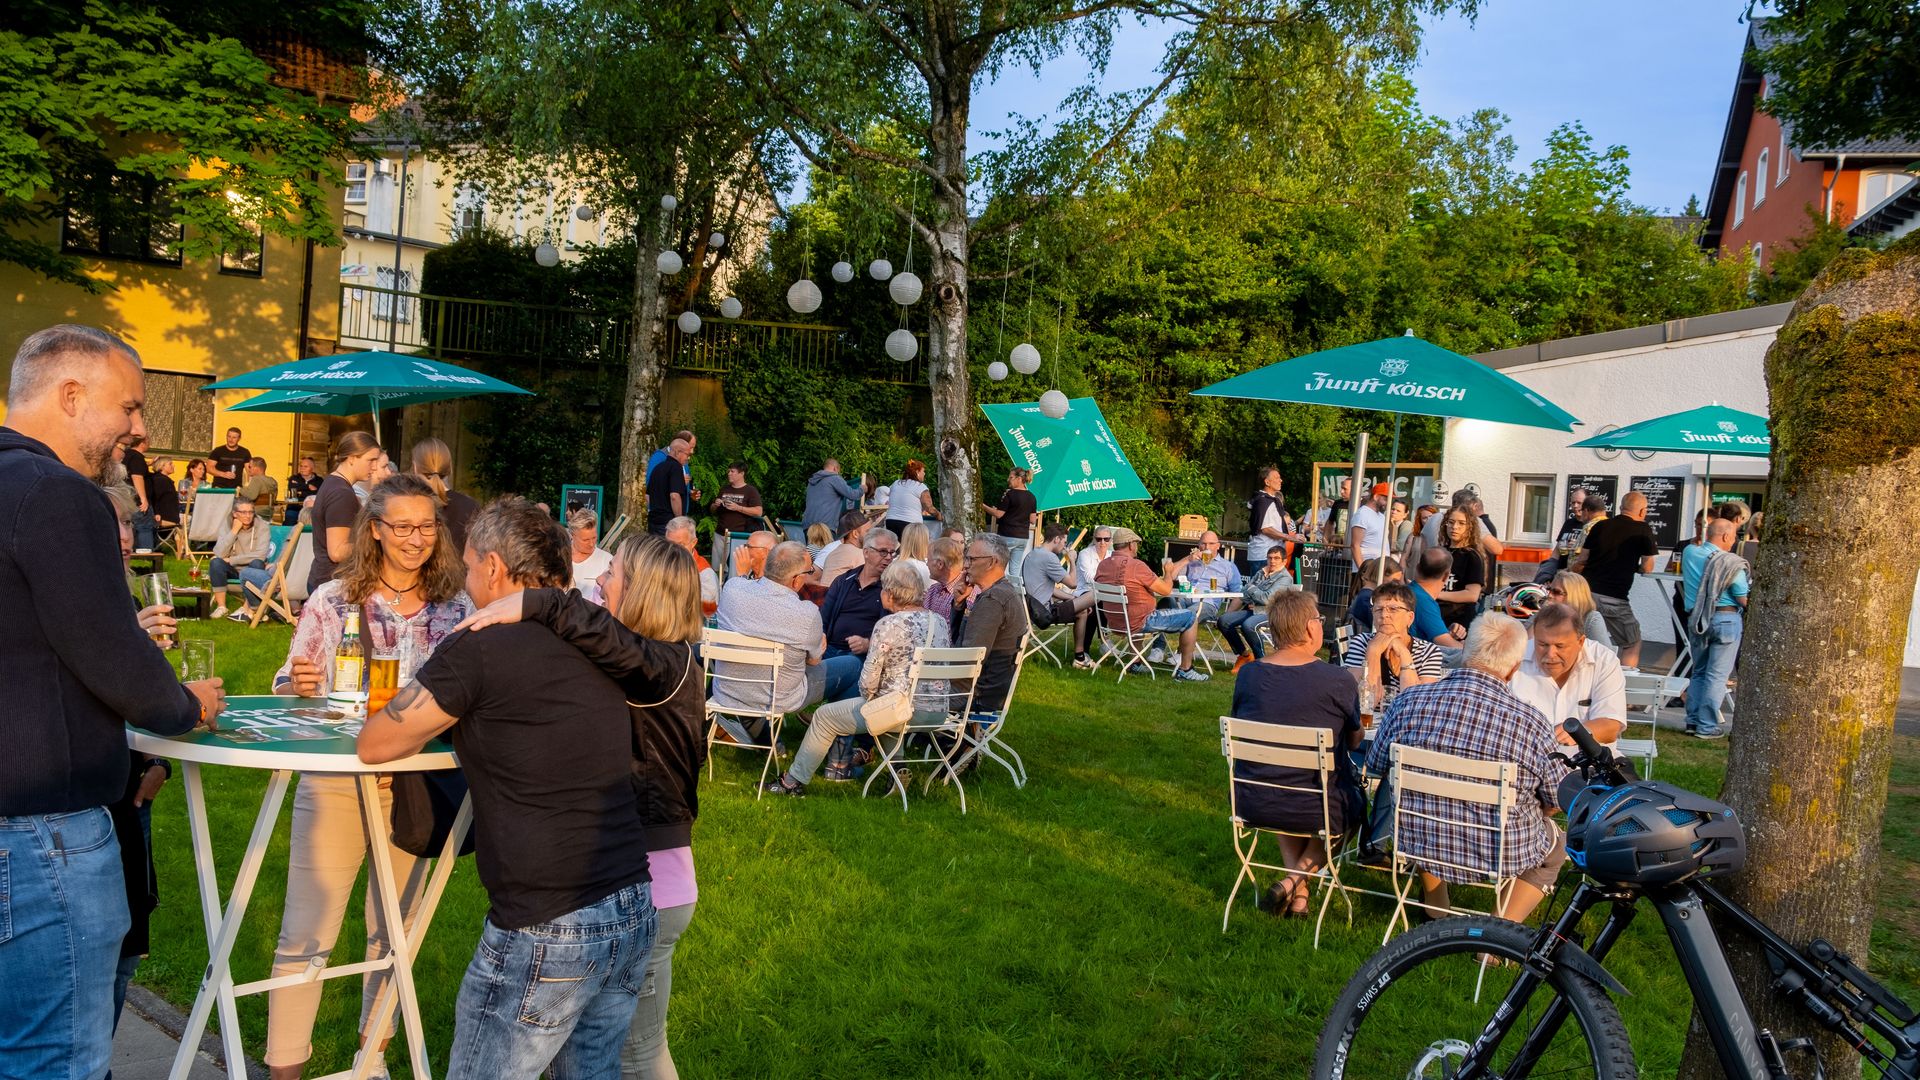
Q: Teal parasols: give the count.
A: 5